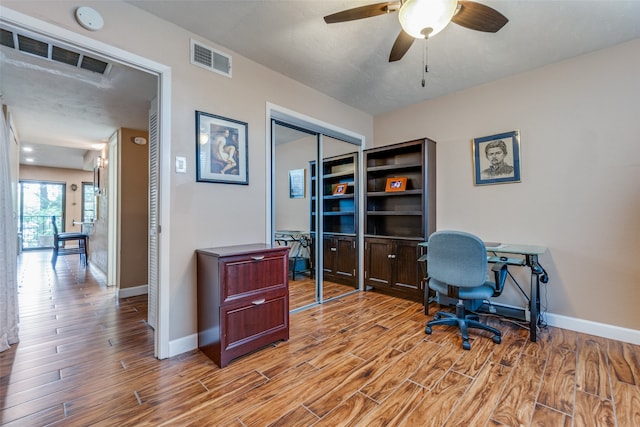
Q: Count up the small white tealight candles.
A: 0